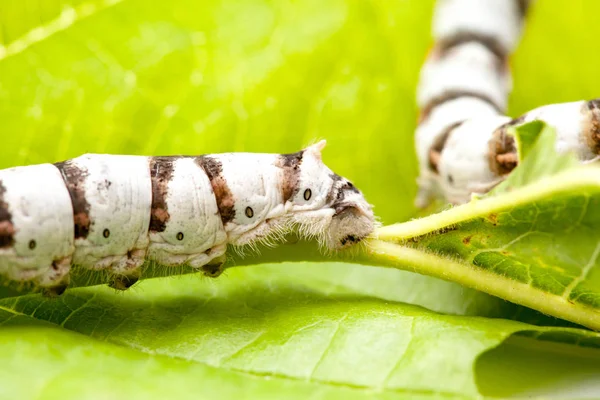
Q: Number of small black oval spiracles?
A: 5